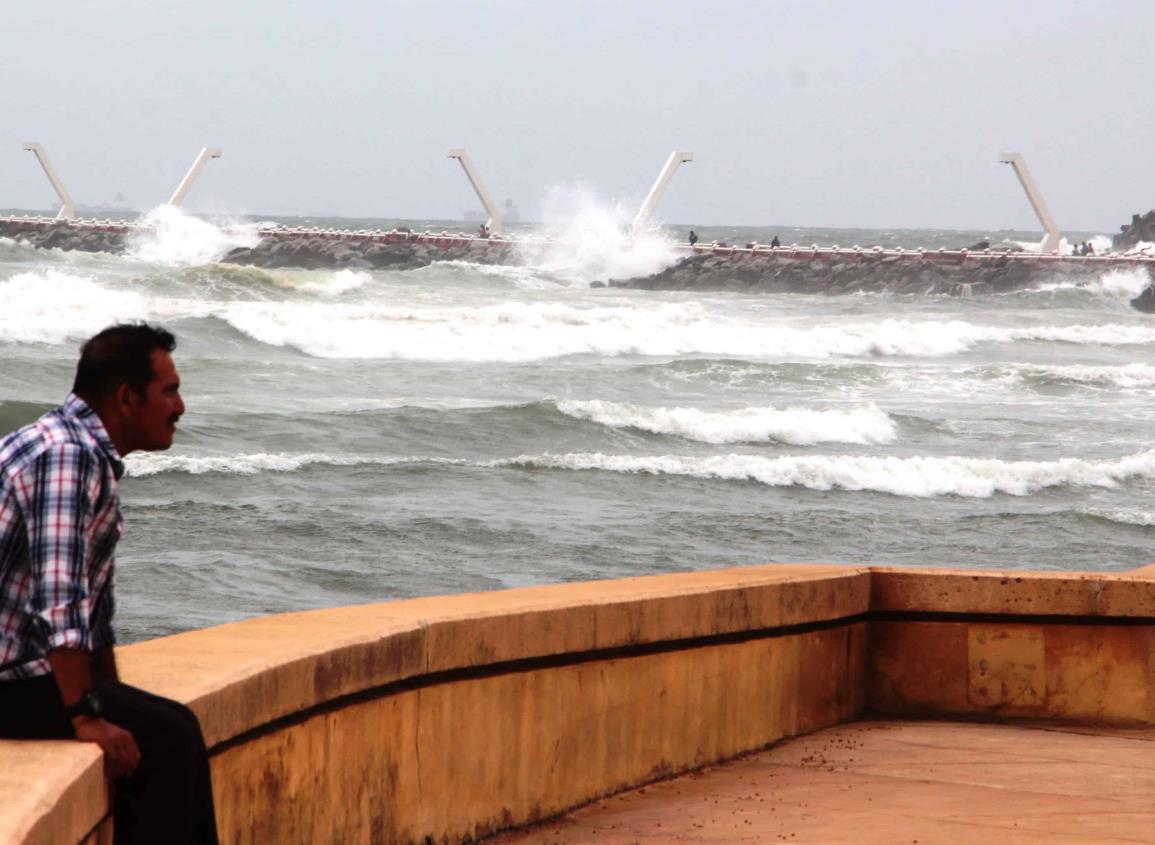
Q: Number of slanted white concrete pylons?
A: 5